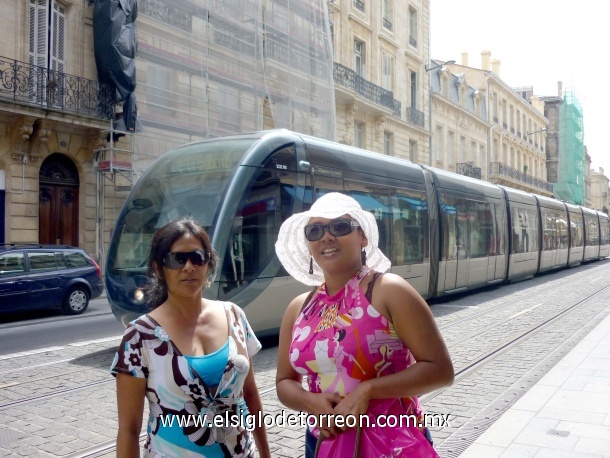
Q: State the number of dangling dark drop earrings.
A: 2